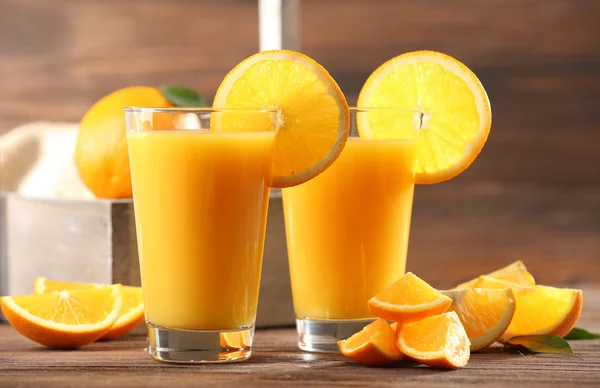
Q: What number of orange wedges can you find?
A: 8